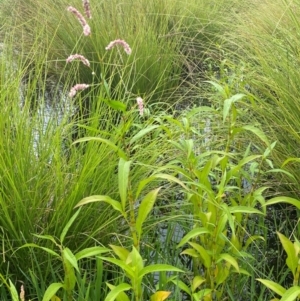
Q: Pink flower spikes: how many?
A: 6